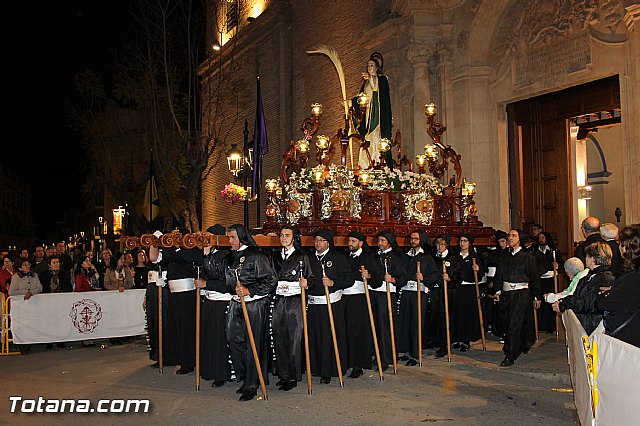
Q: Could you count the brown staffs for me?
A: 12